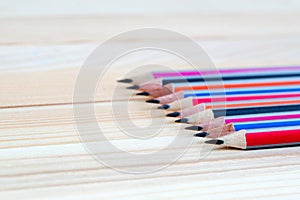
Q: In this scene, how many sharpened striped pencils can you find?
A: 10